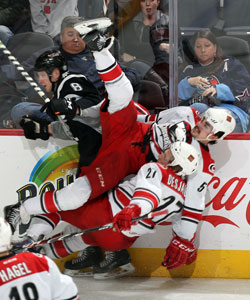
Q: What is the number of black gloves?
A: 2